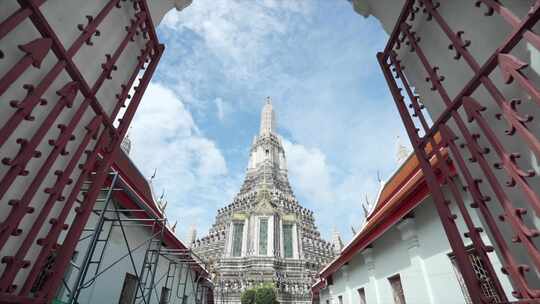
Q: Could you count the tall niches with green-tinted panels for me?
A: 3